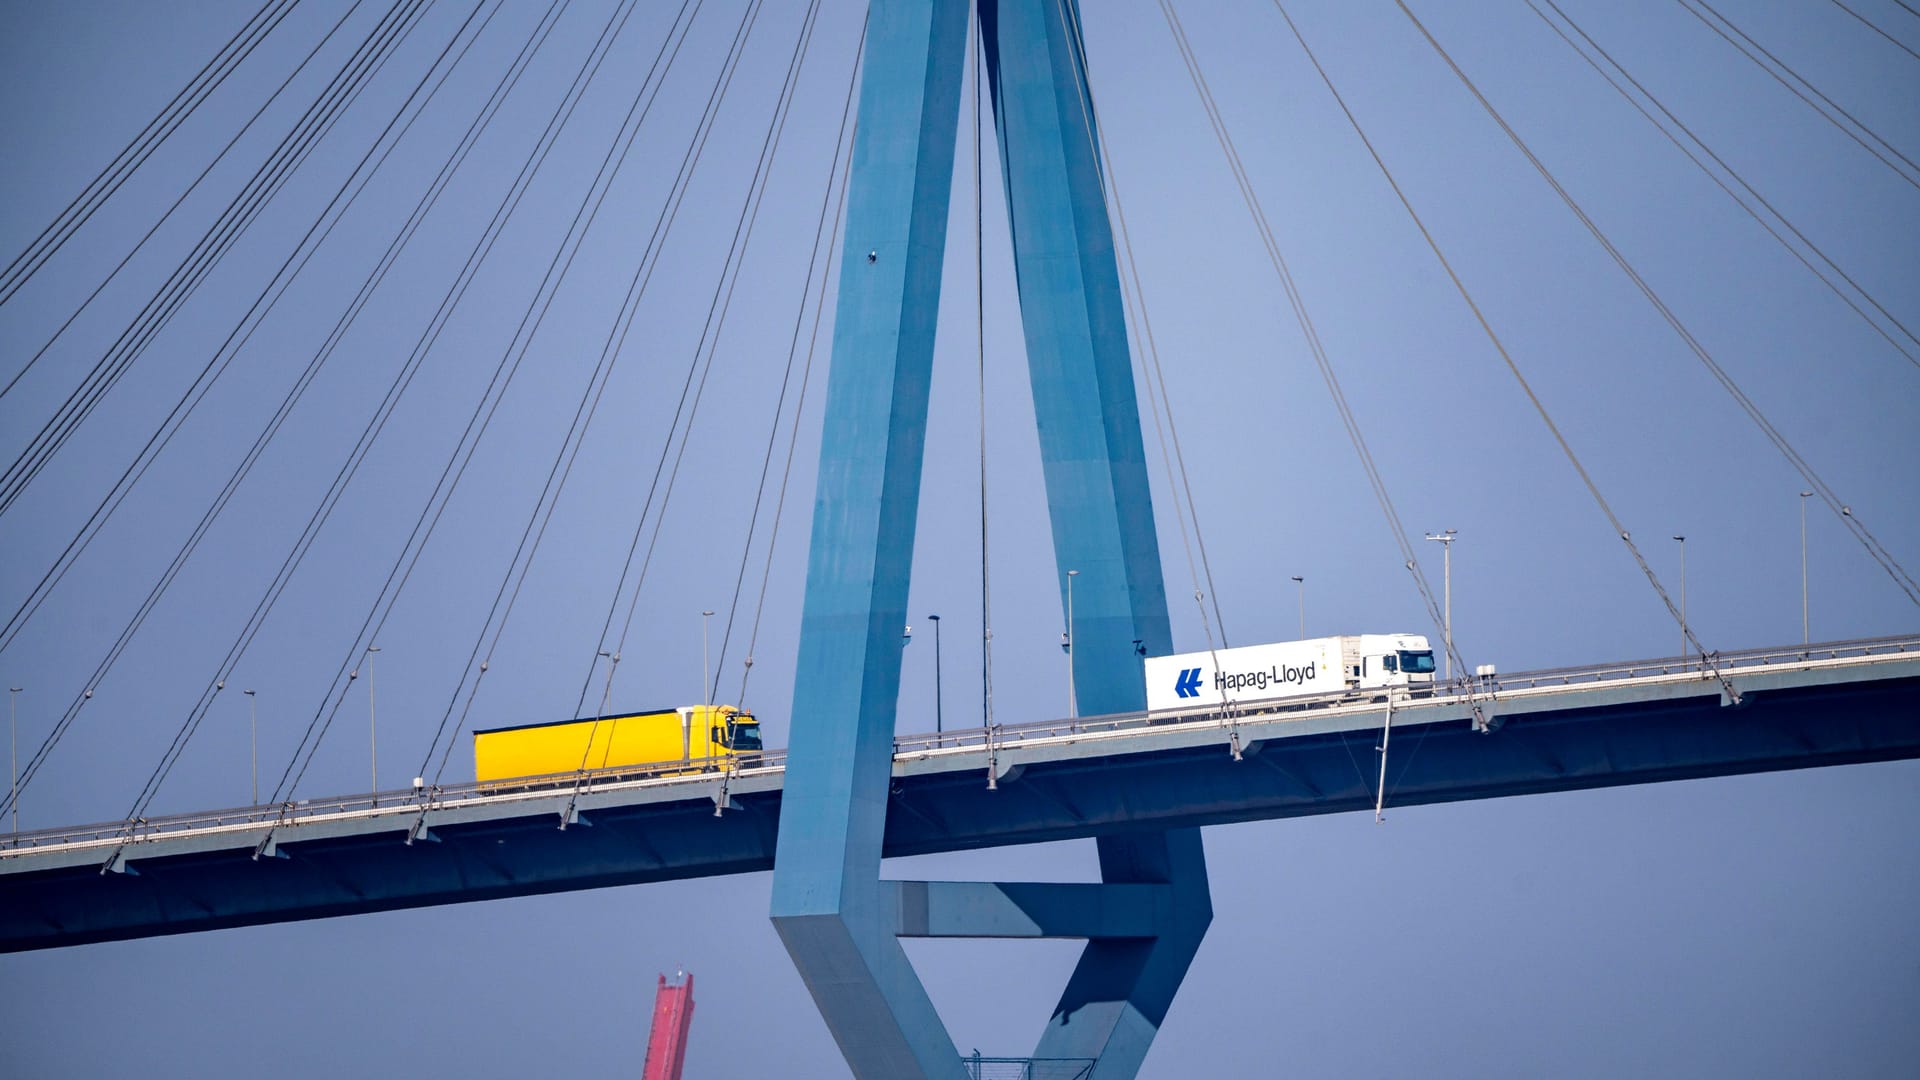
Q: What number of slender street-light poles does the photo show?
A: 11